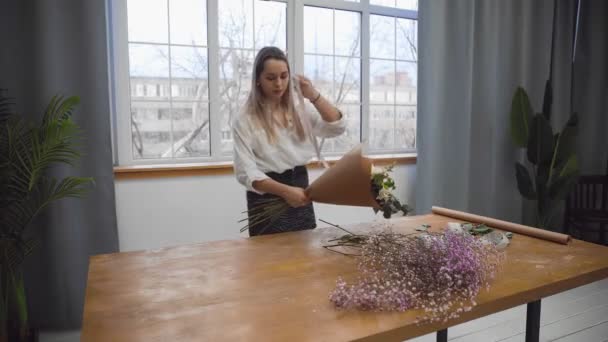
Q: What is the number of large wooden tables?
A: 1